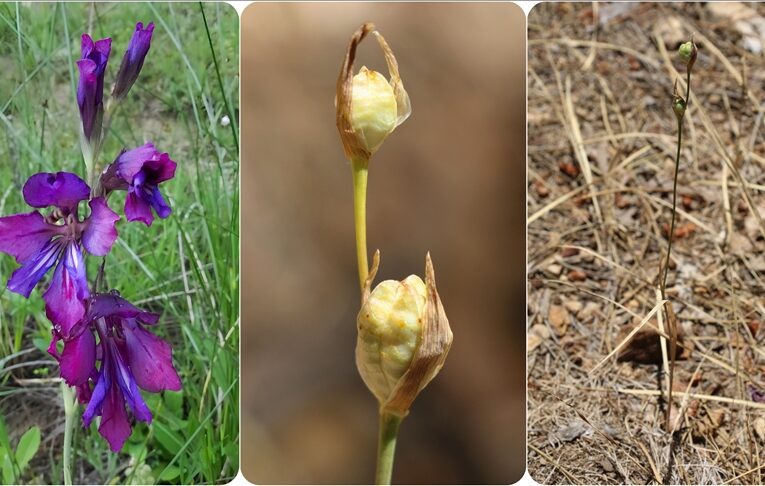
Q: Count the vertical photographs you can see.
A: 3